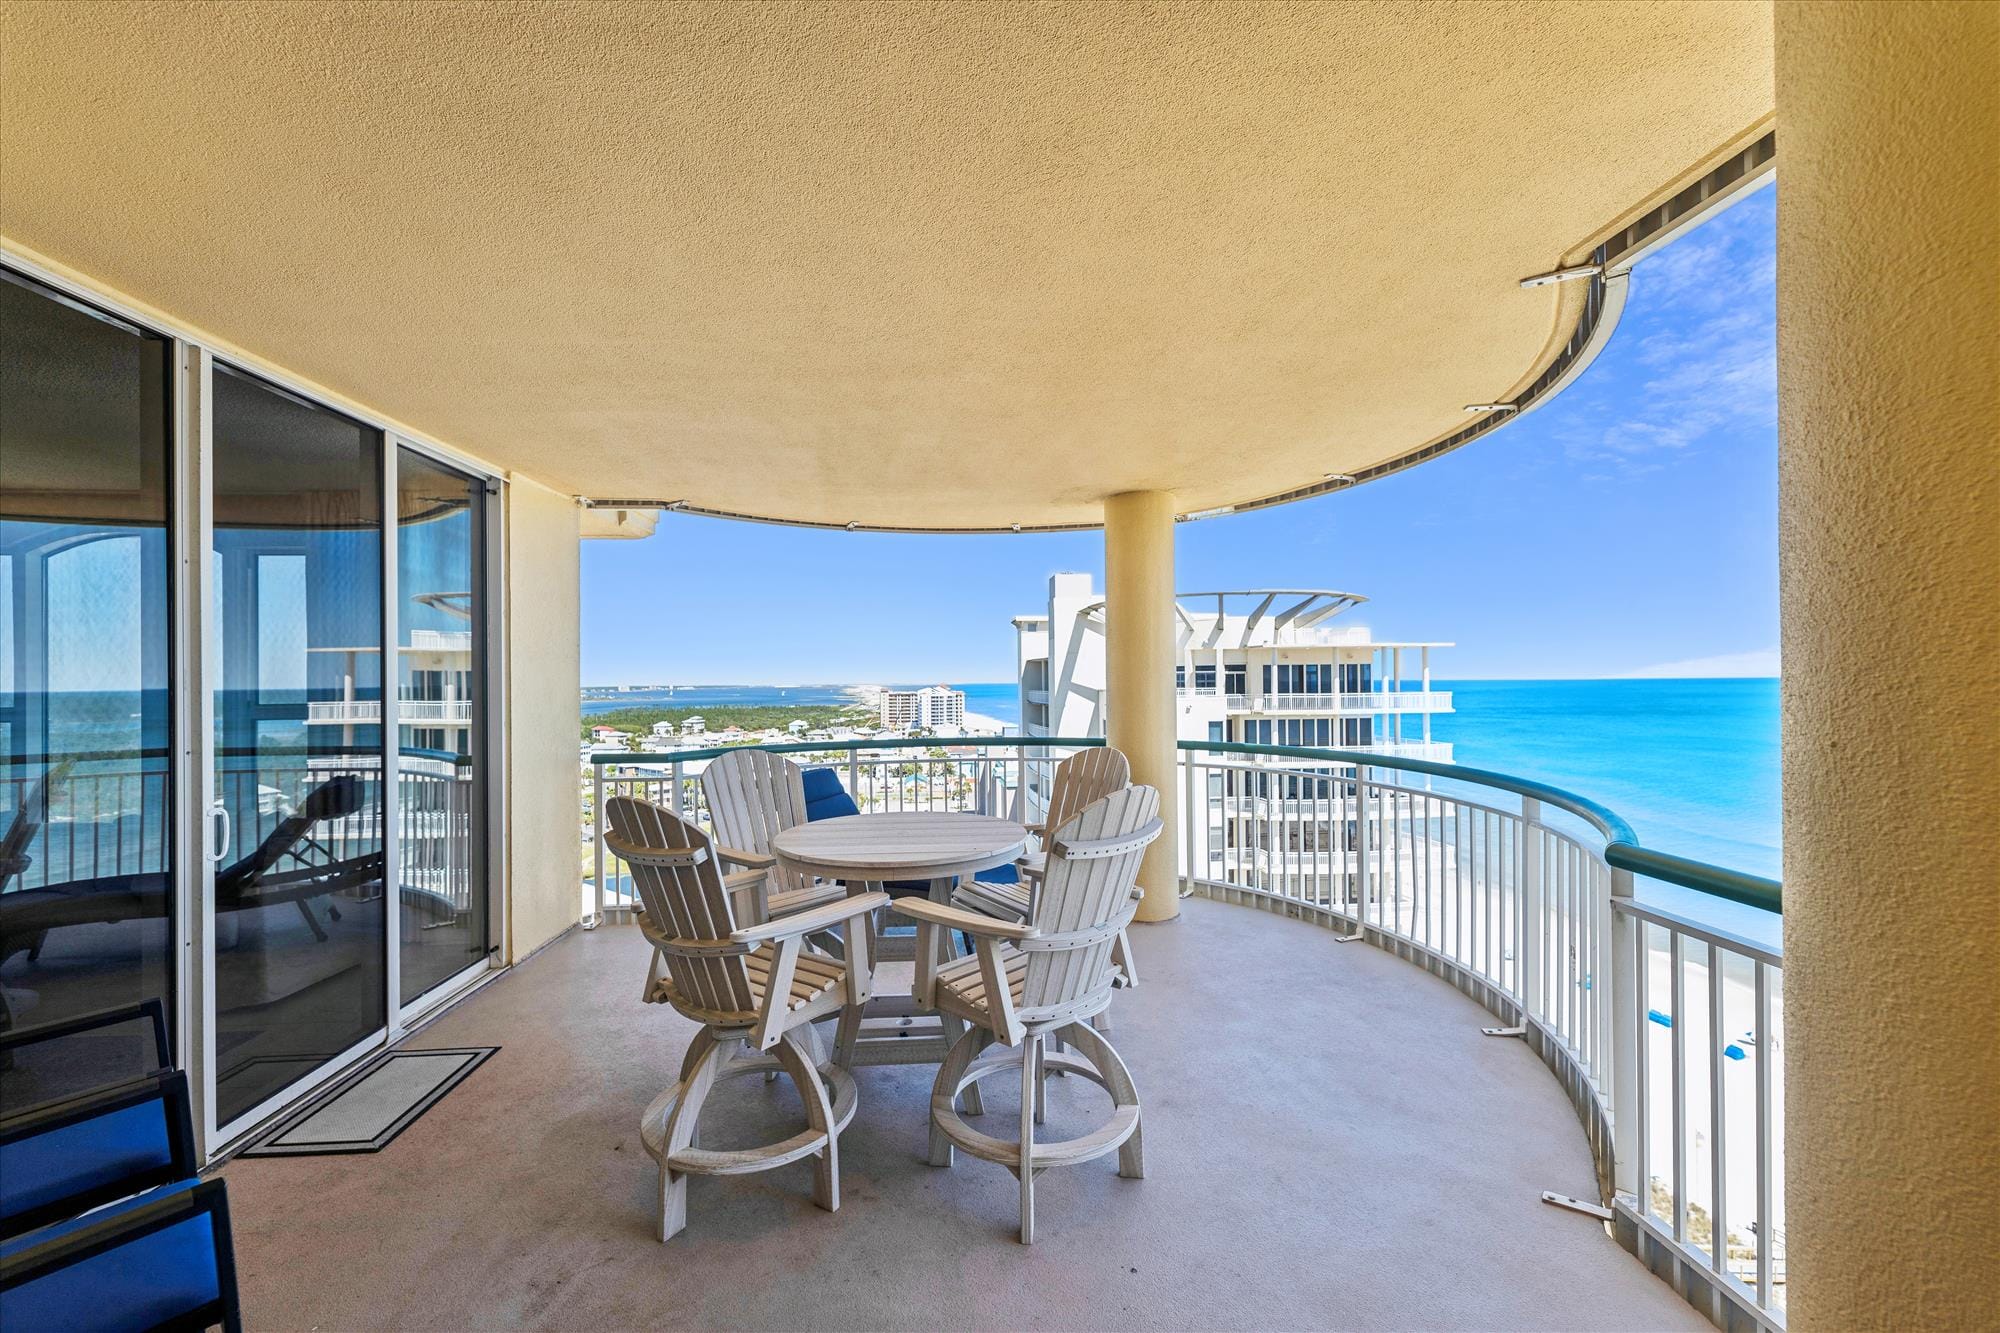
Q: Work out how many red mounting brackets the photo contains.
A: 0